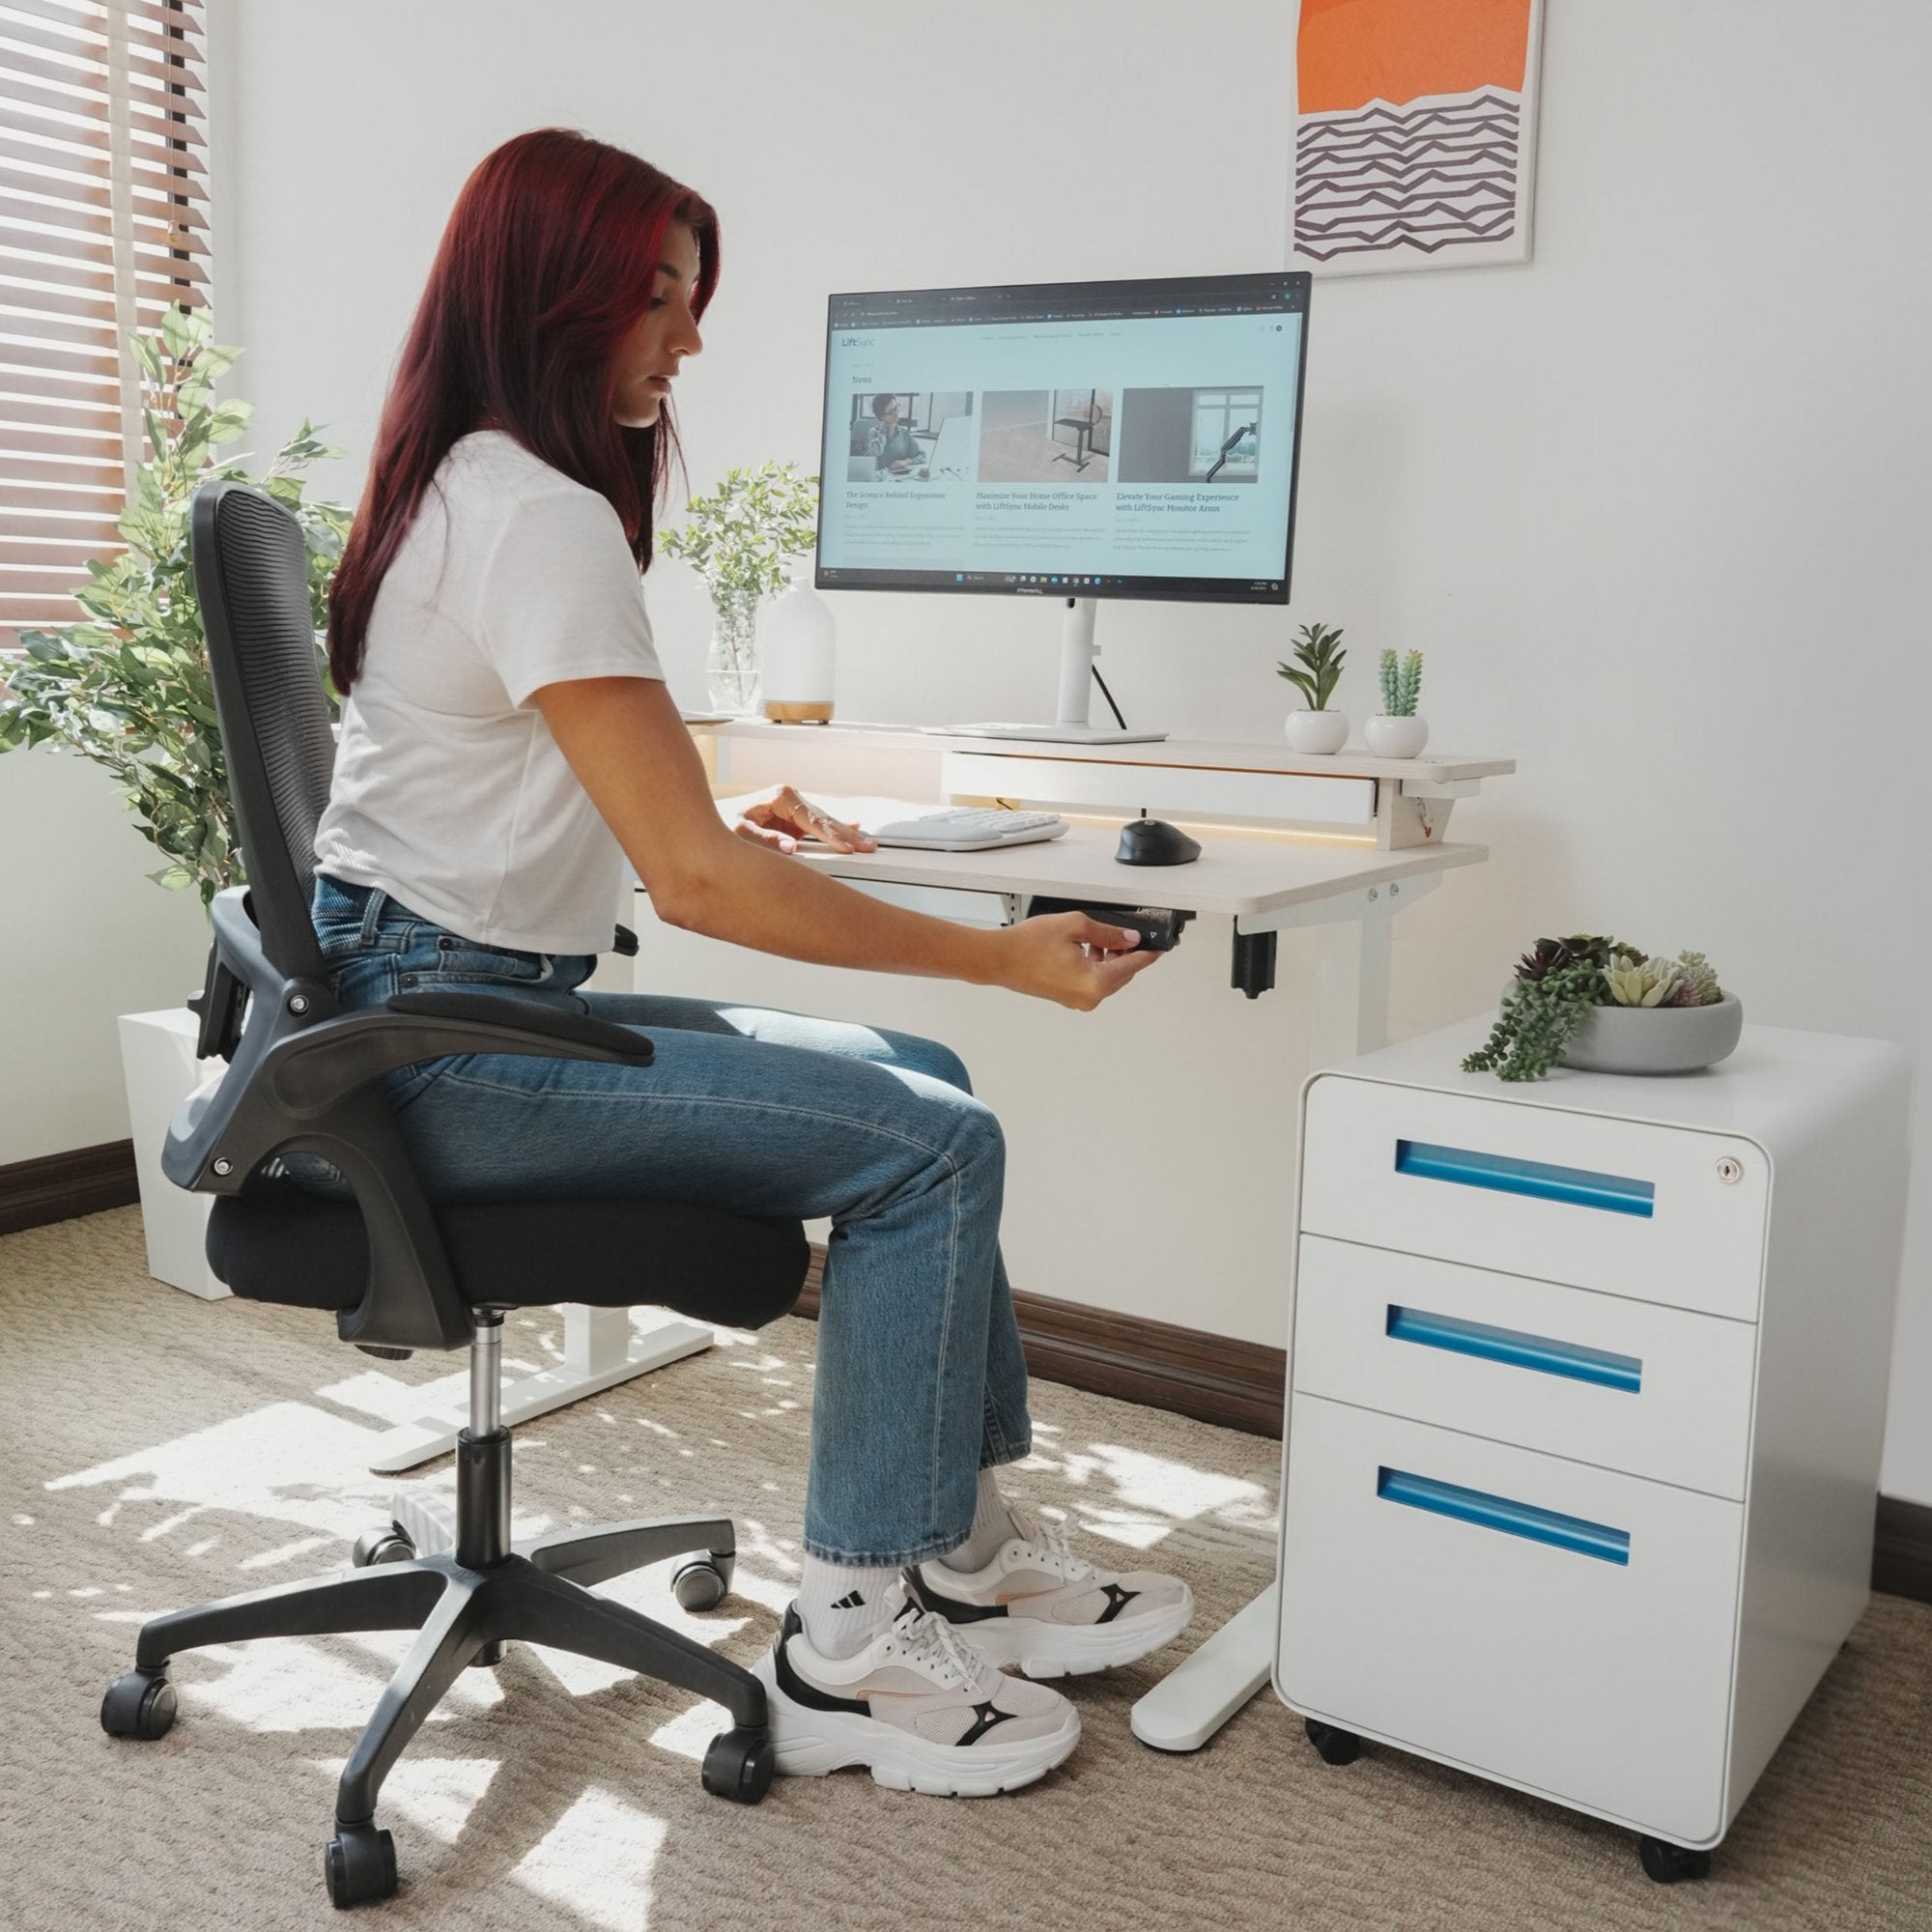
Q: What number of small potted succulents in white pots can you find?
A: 2